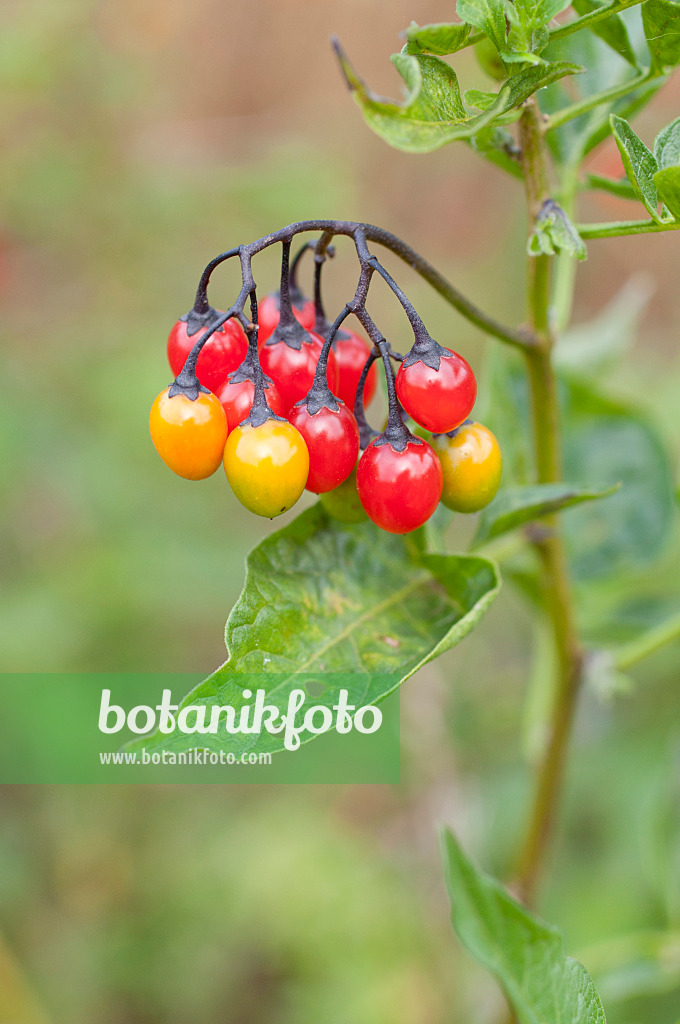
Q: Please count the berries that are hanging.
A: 12